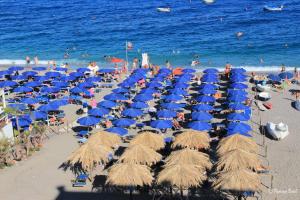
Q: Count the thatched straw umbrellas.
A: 11